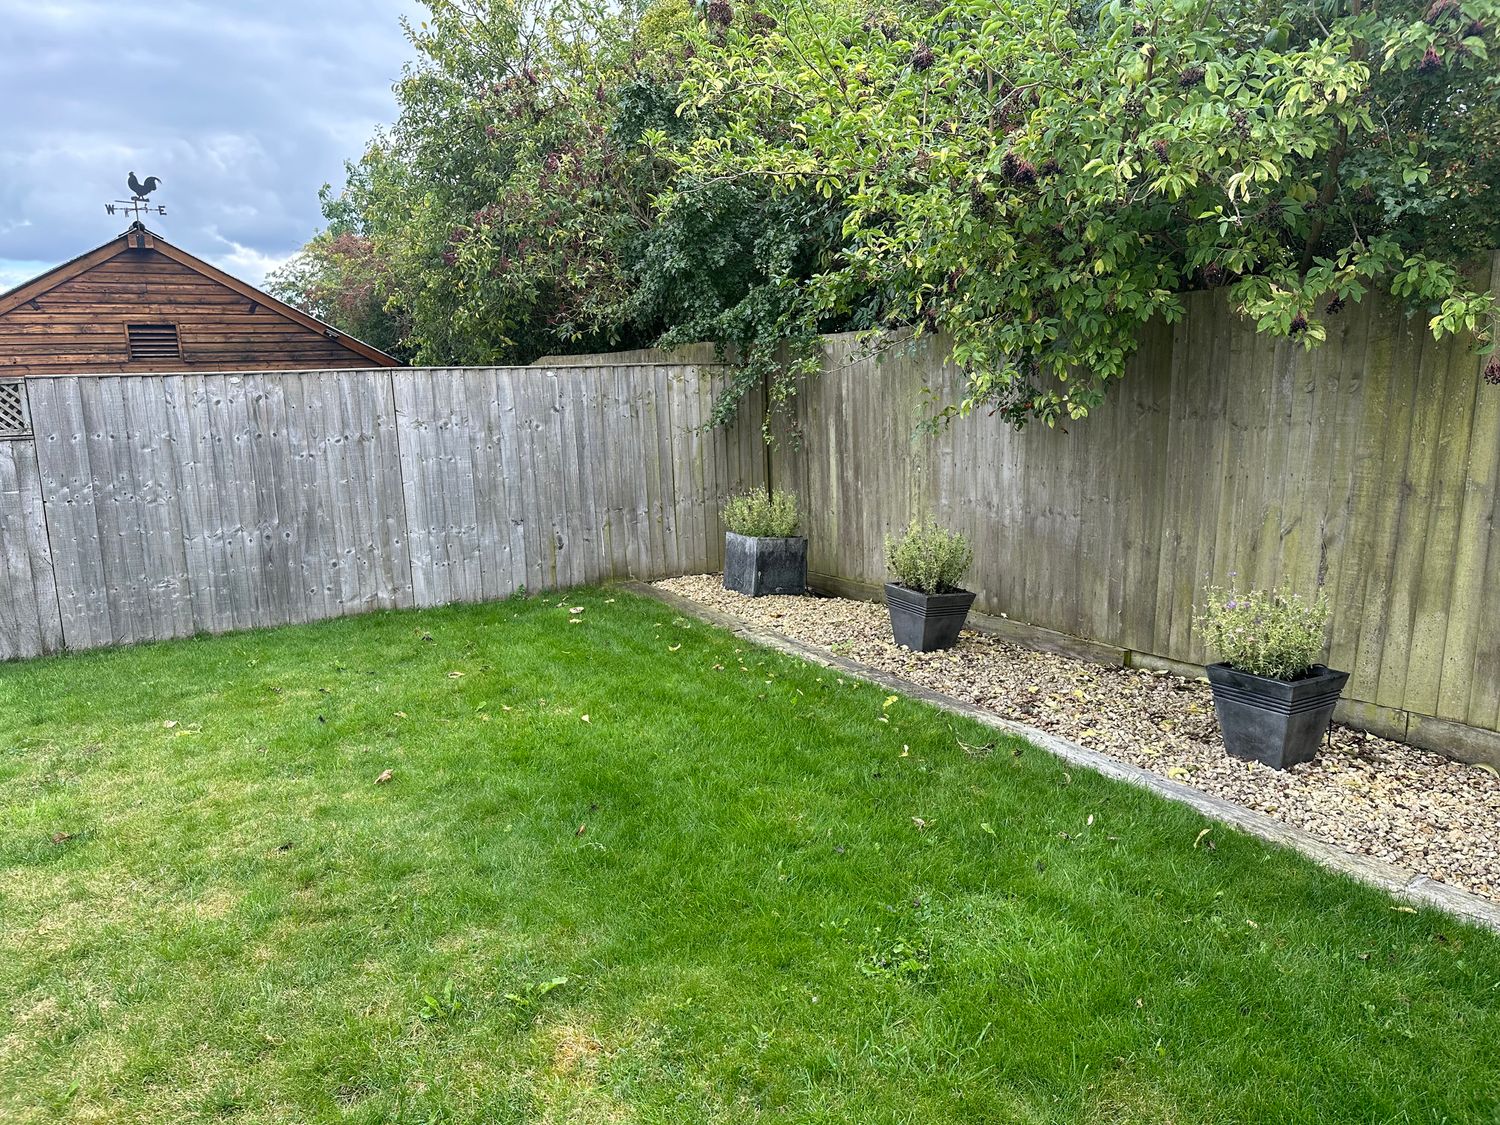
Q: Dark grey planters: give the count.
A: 3